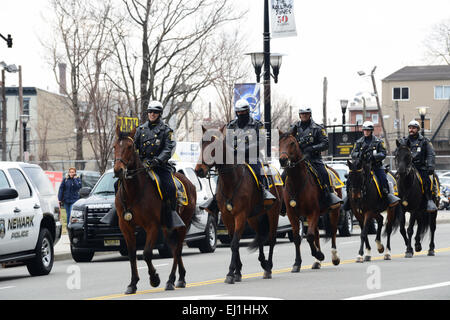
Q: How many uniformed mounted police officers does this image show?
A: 5